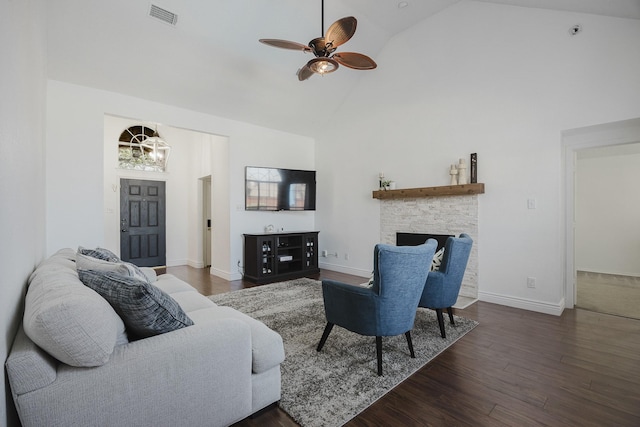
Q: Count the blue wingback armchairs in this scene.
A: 2